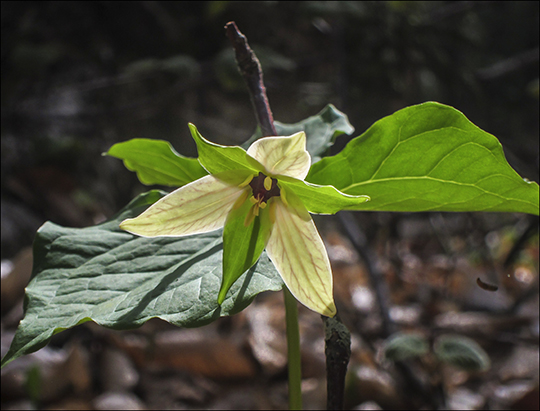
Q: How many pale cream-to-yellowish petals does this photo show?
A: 3